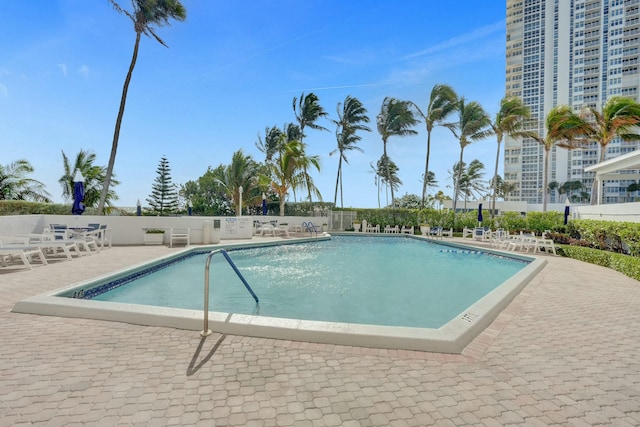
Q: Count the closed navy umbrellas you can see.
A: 6